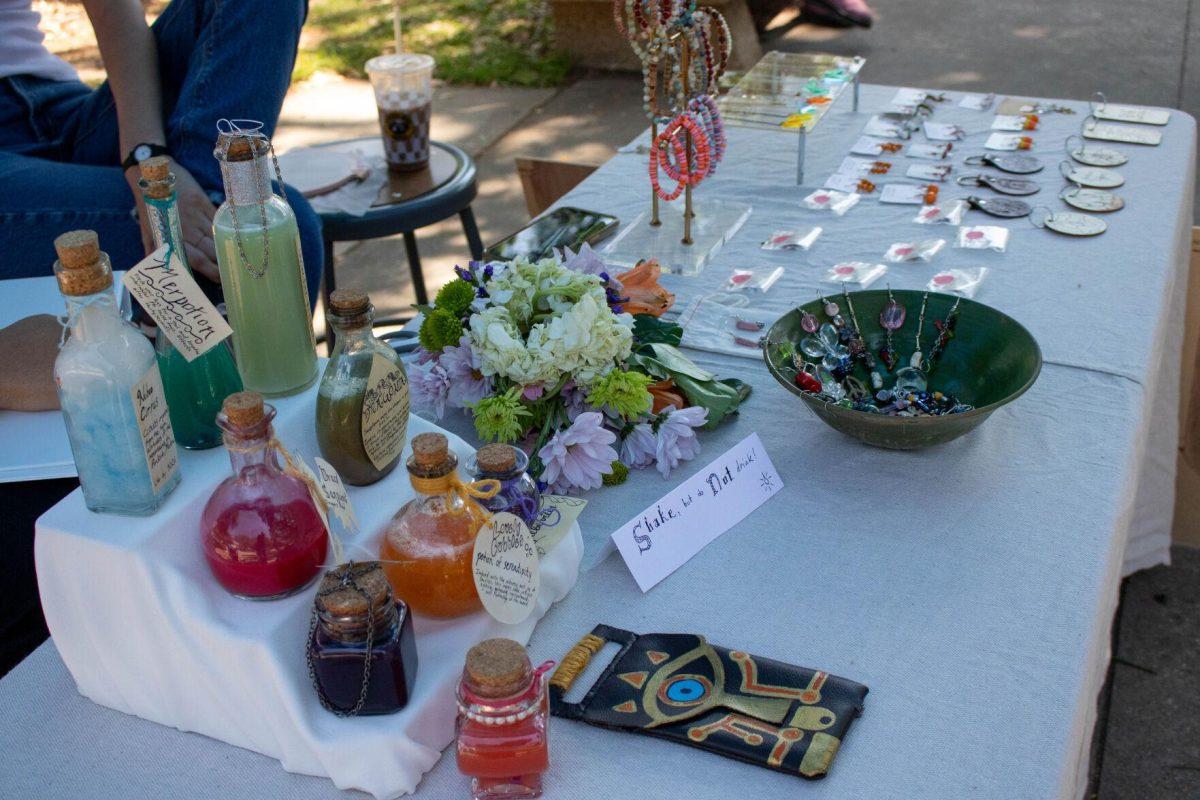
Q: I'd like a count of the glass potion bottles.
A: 9